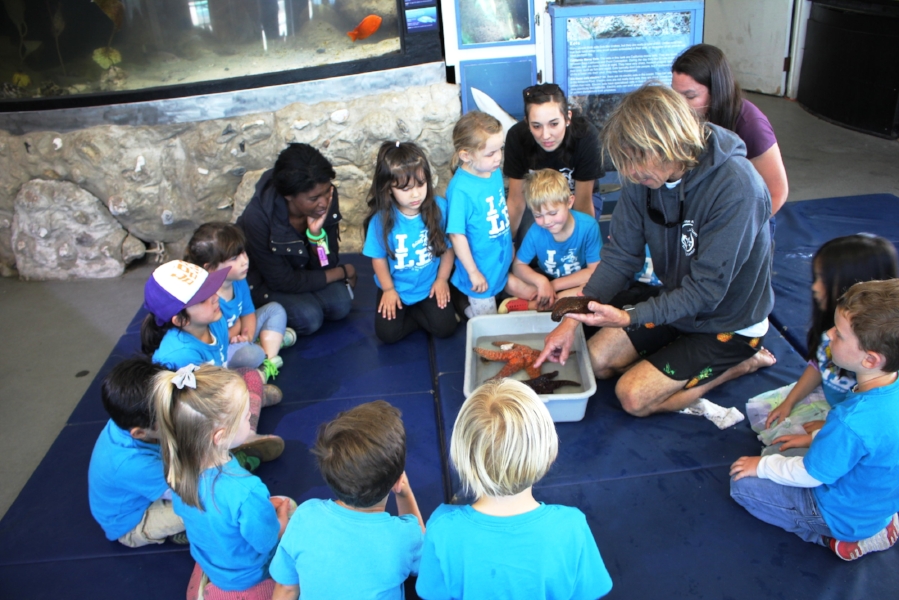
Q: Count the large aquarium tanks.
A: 1